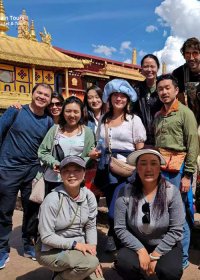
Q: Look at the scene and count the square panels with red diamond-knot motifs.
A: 3